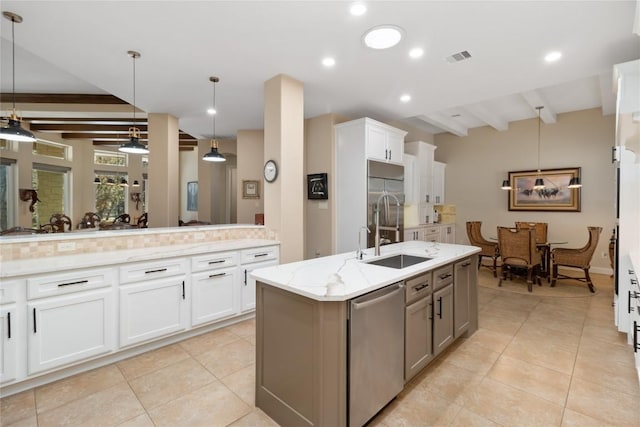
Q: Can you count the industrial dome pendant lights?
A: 3